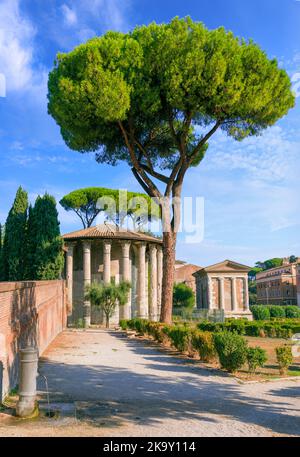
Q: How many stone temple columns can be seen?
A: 11